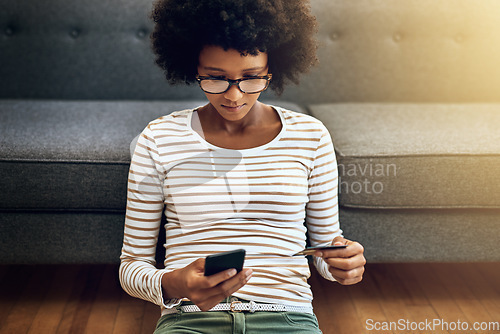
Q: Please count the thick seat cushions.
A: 2